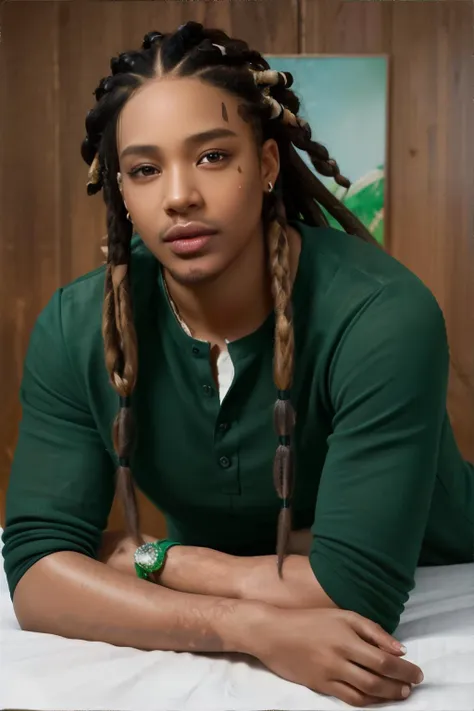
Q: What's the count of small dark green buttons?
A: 4